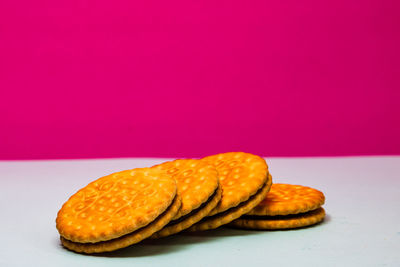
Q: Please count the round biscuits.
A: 4